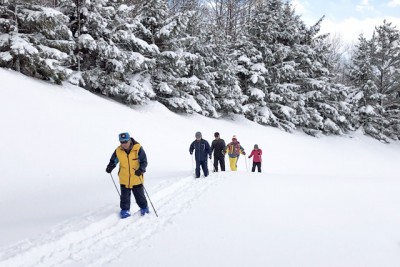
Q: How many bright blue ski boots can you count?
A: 2